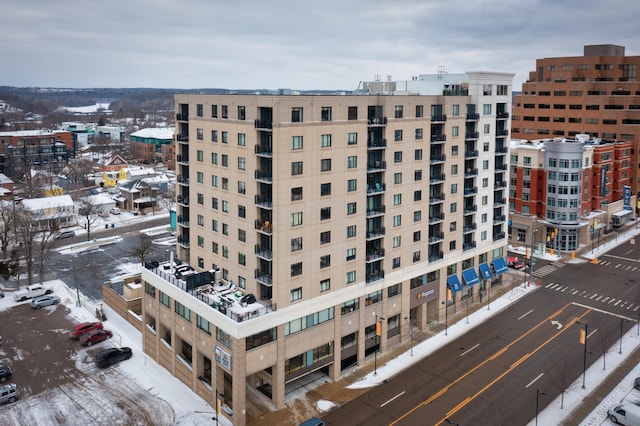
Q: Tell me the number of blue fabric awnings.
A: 4